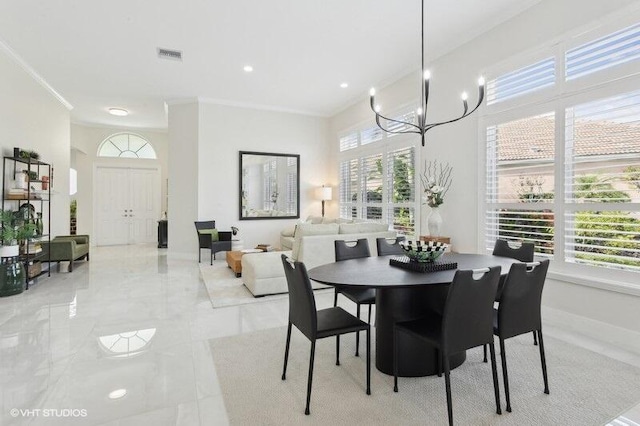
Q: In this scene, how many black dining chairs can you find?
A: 6